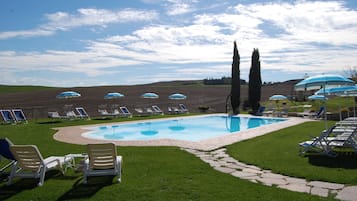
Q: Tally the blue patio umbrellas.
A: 8